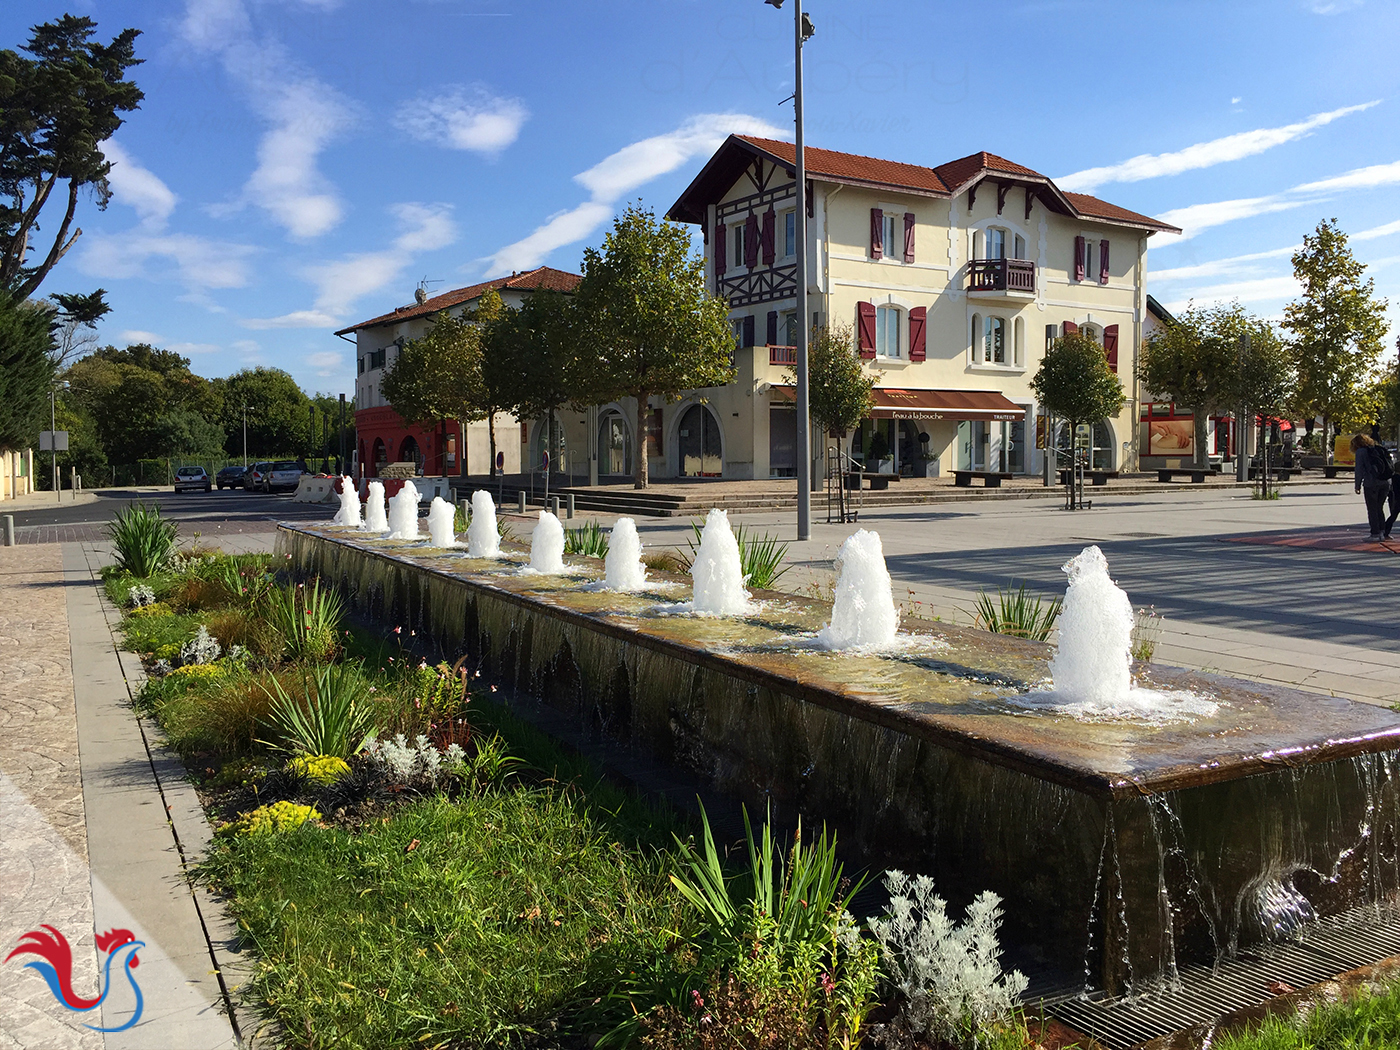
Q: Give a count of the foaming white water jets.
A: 10